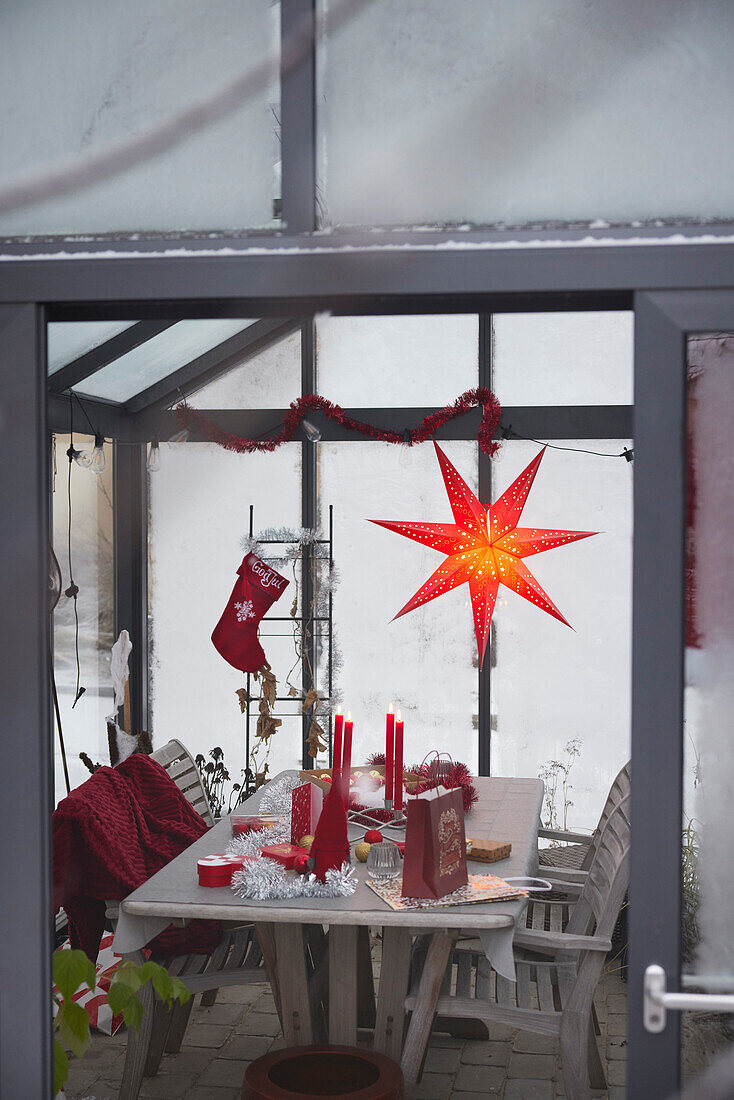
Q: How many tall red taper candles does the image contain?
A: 4